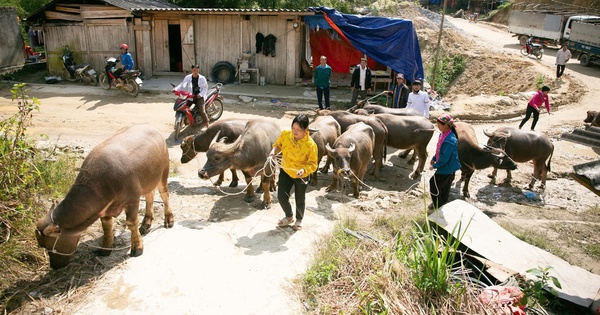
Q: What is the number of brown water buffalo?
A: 11